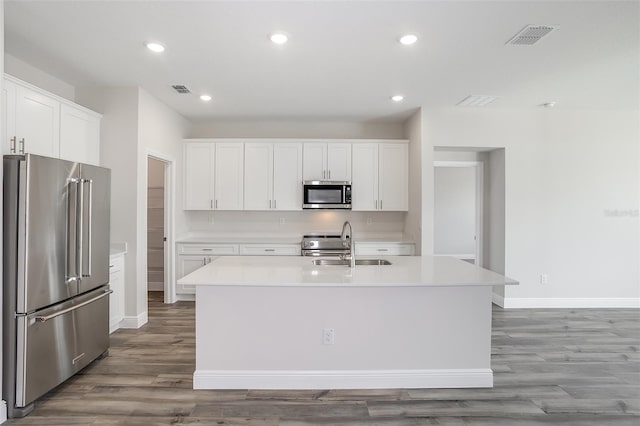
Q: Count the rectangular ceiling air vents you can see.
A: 3